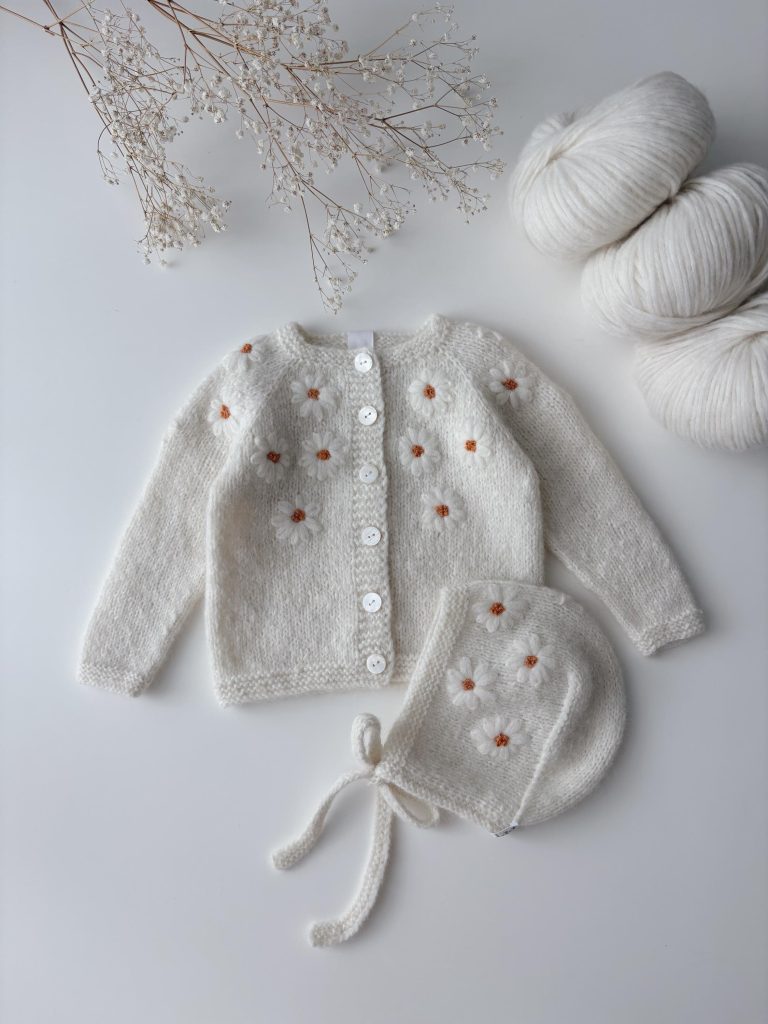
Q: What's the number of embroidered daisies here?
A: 15